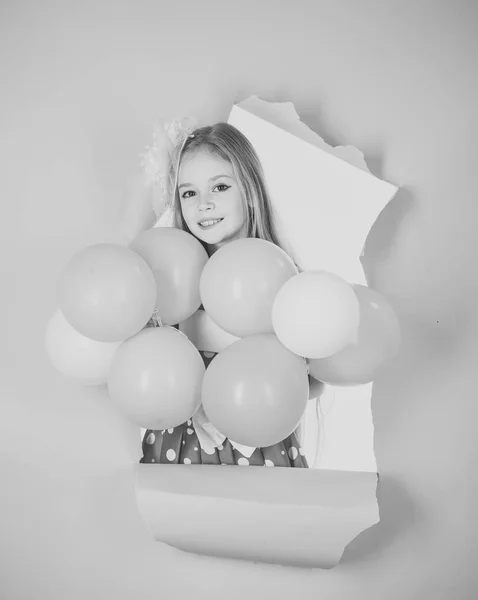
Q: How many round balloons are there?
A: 8